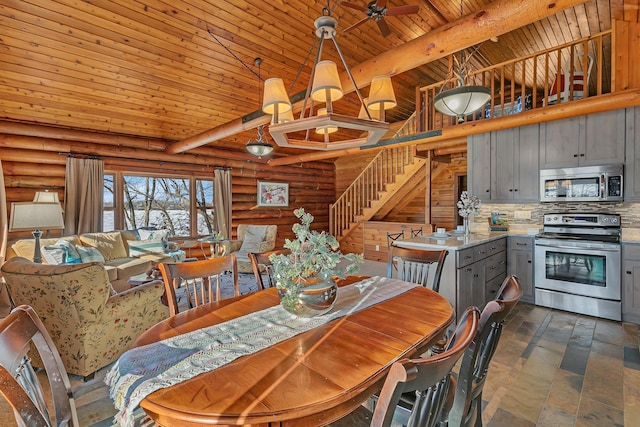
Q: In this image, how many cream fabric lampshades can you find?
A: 8